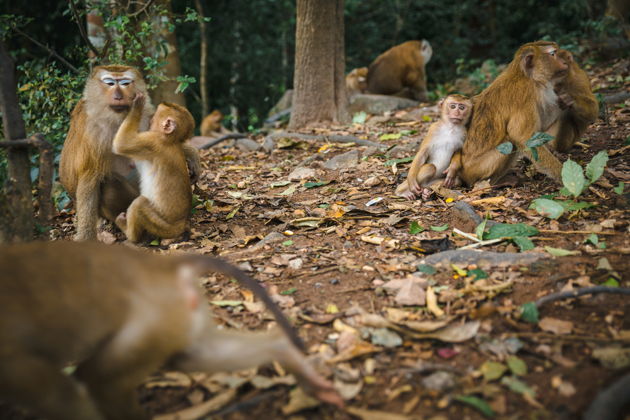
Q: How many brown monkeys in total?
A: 9